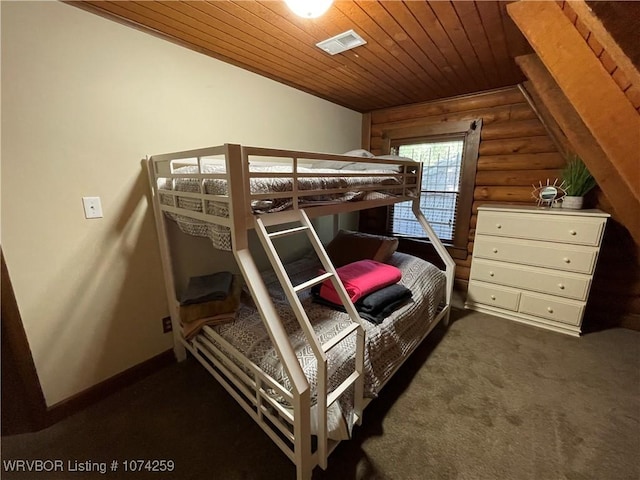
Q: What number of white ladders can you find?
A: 1